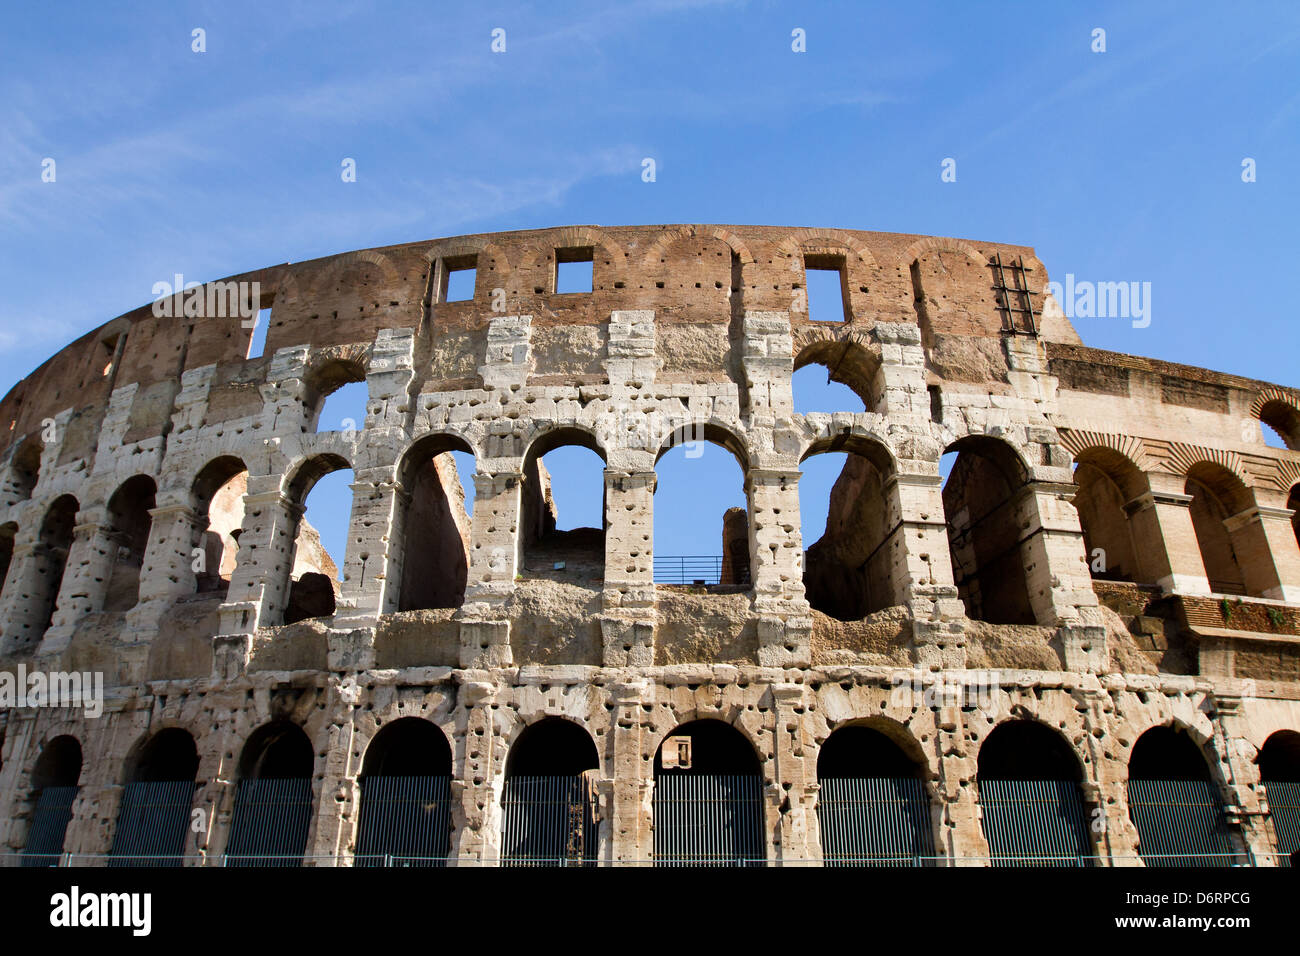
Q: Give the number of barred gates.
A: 10